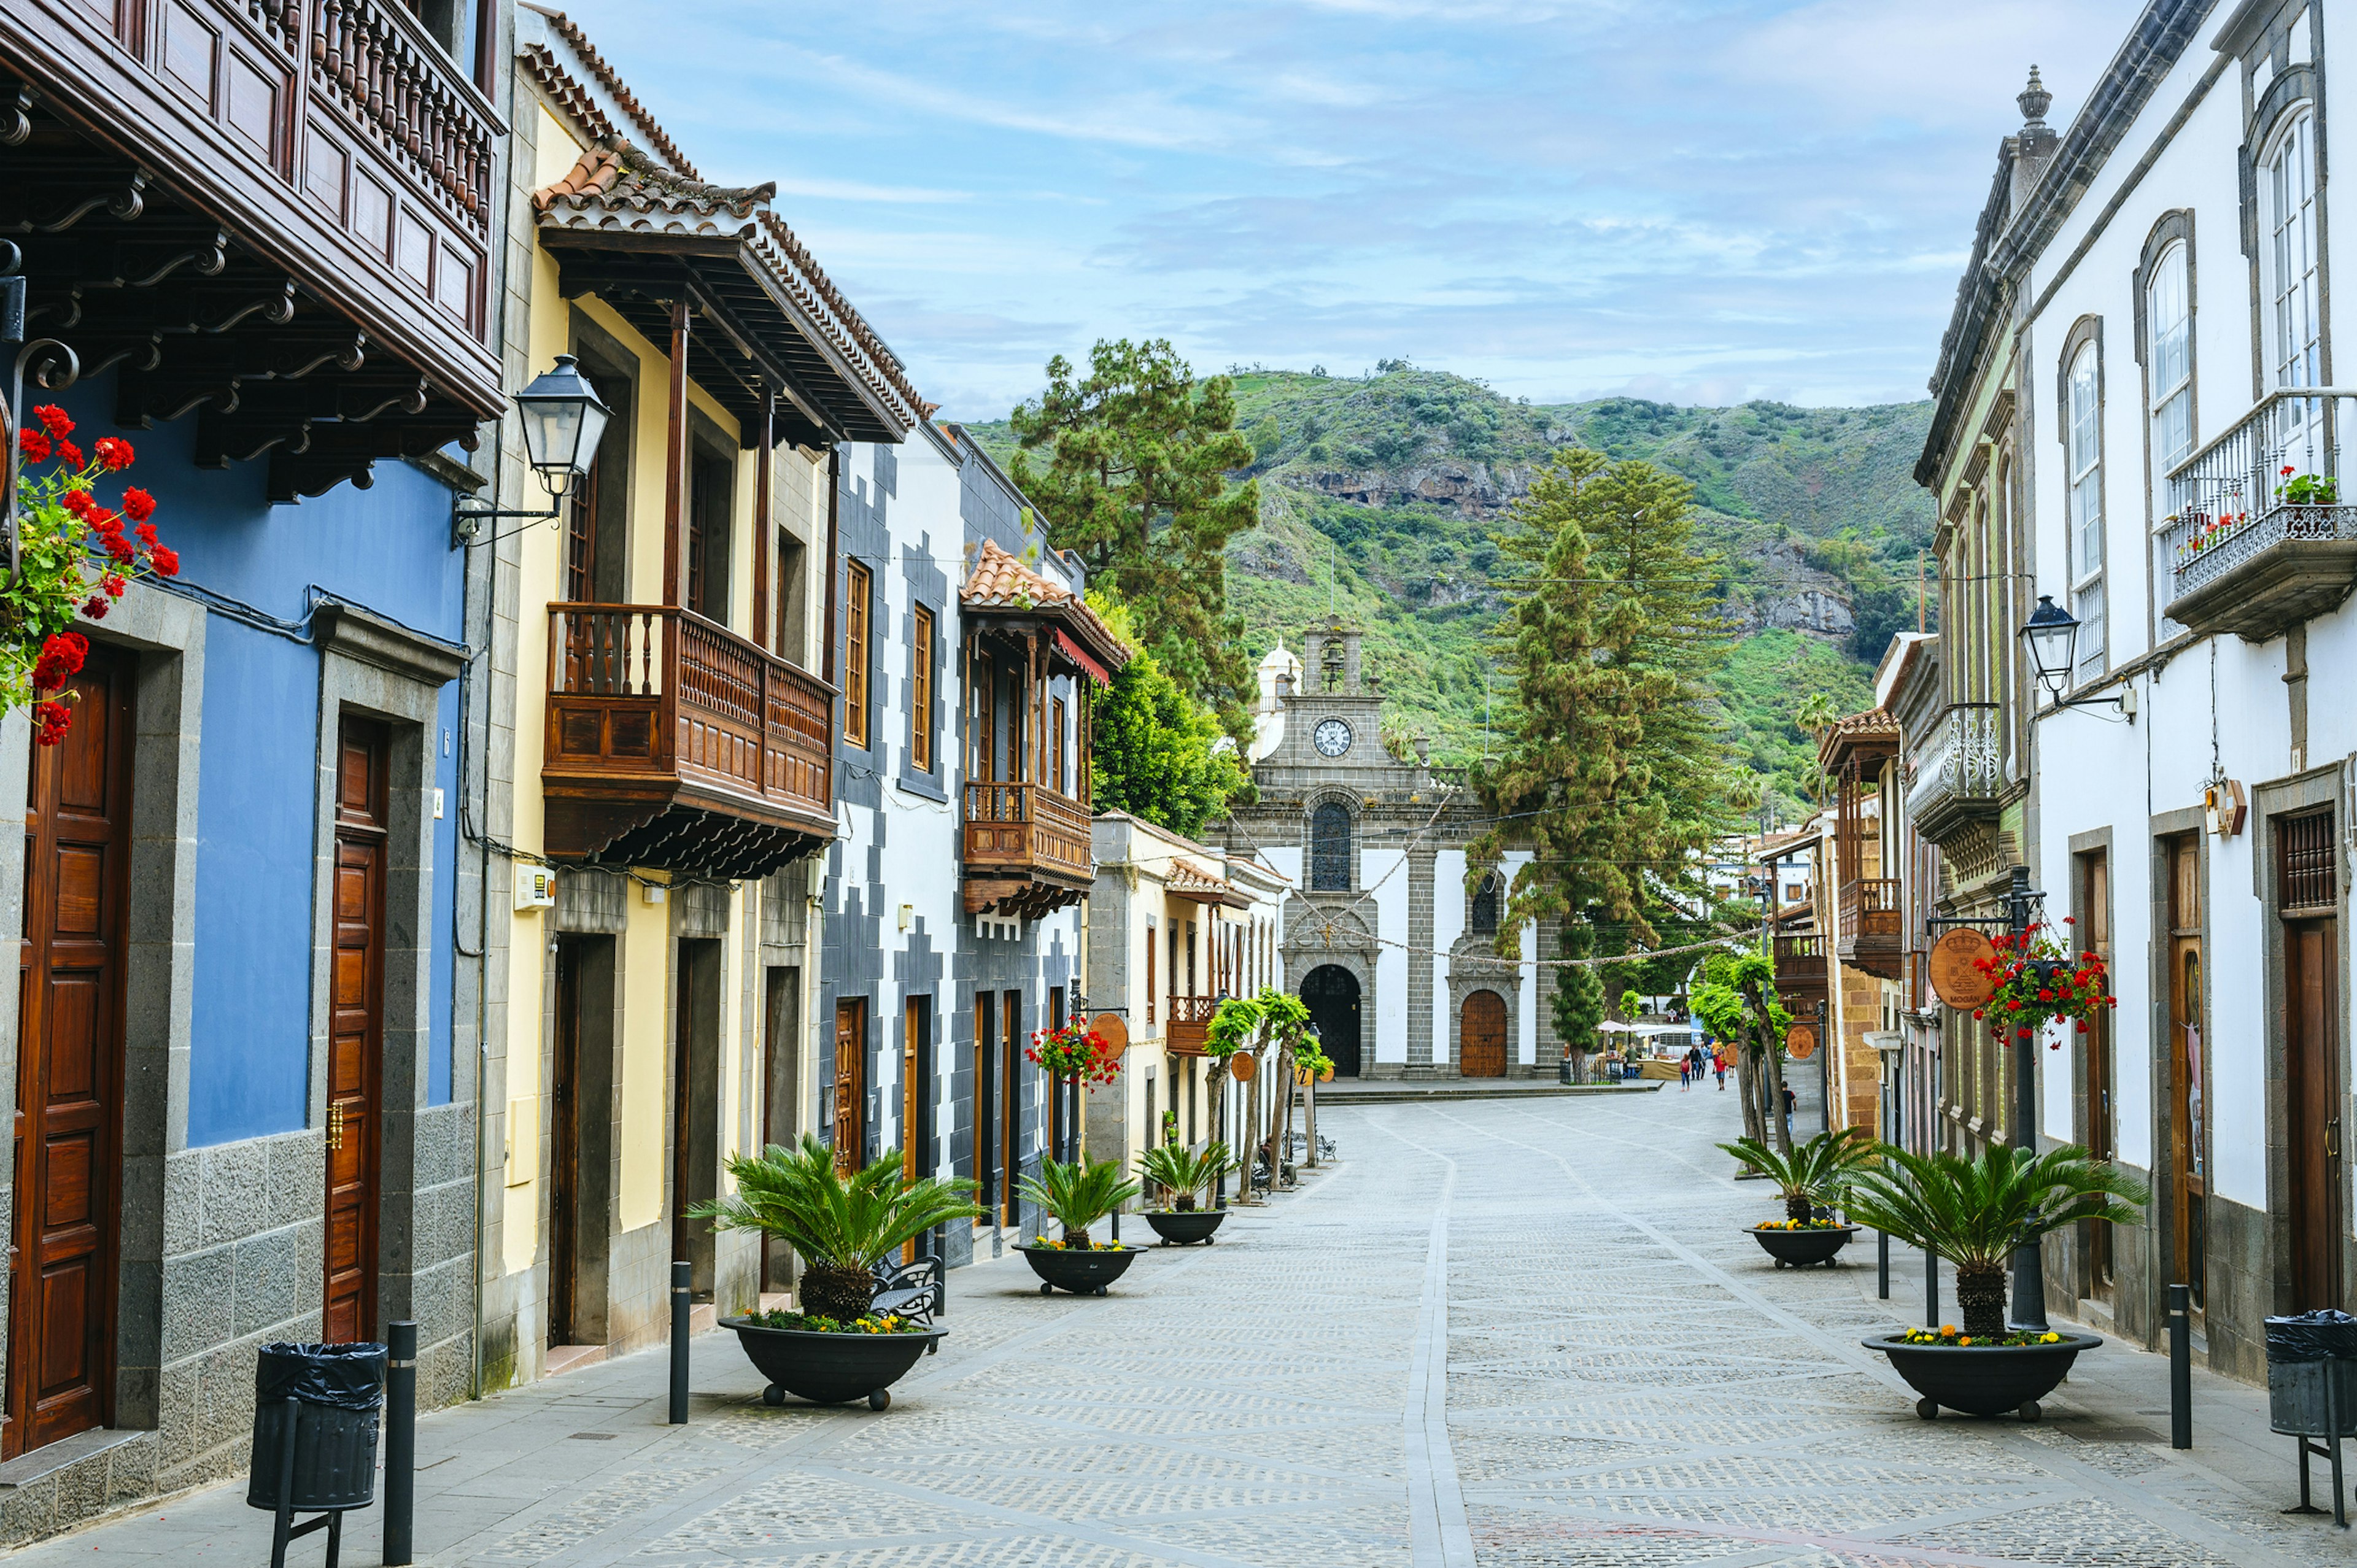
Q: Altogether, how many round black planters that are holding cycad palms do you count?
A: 5